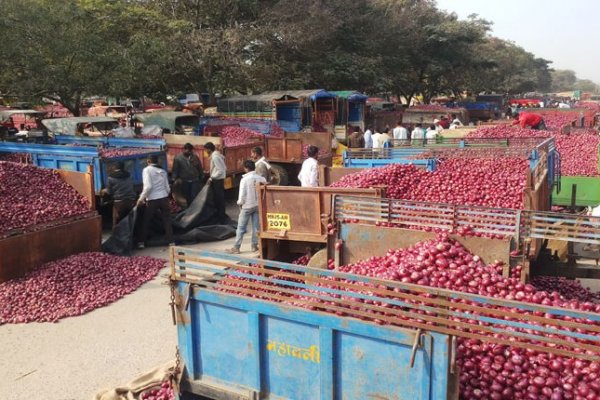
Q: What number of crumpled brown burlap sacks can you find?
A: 1